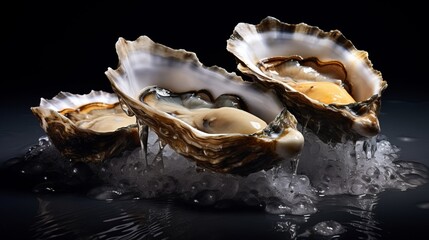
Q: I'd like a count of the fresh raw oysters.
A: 3